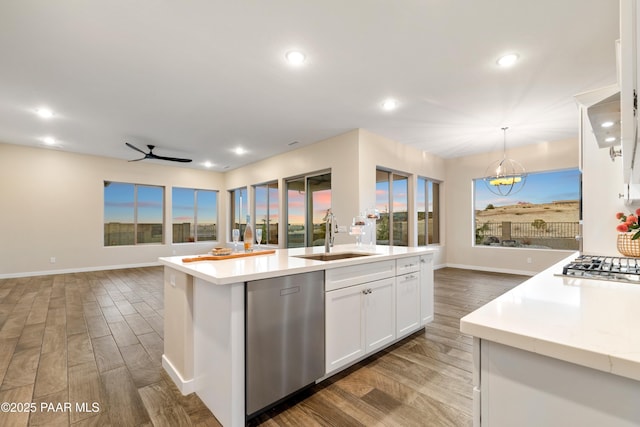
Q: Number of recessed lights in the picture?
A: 7